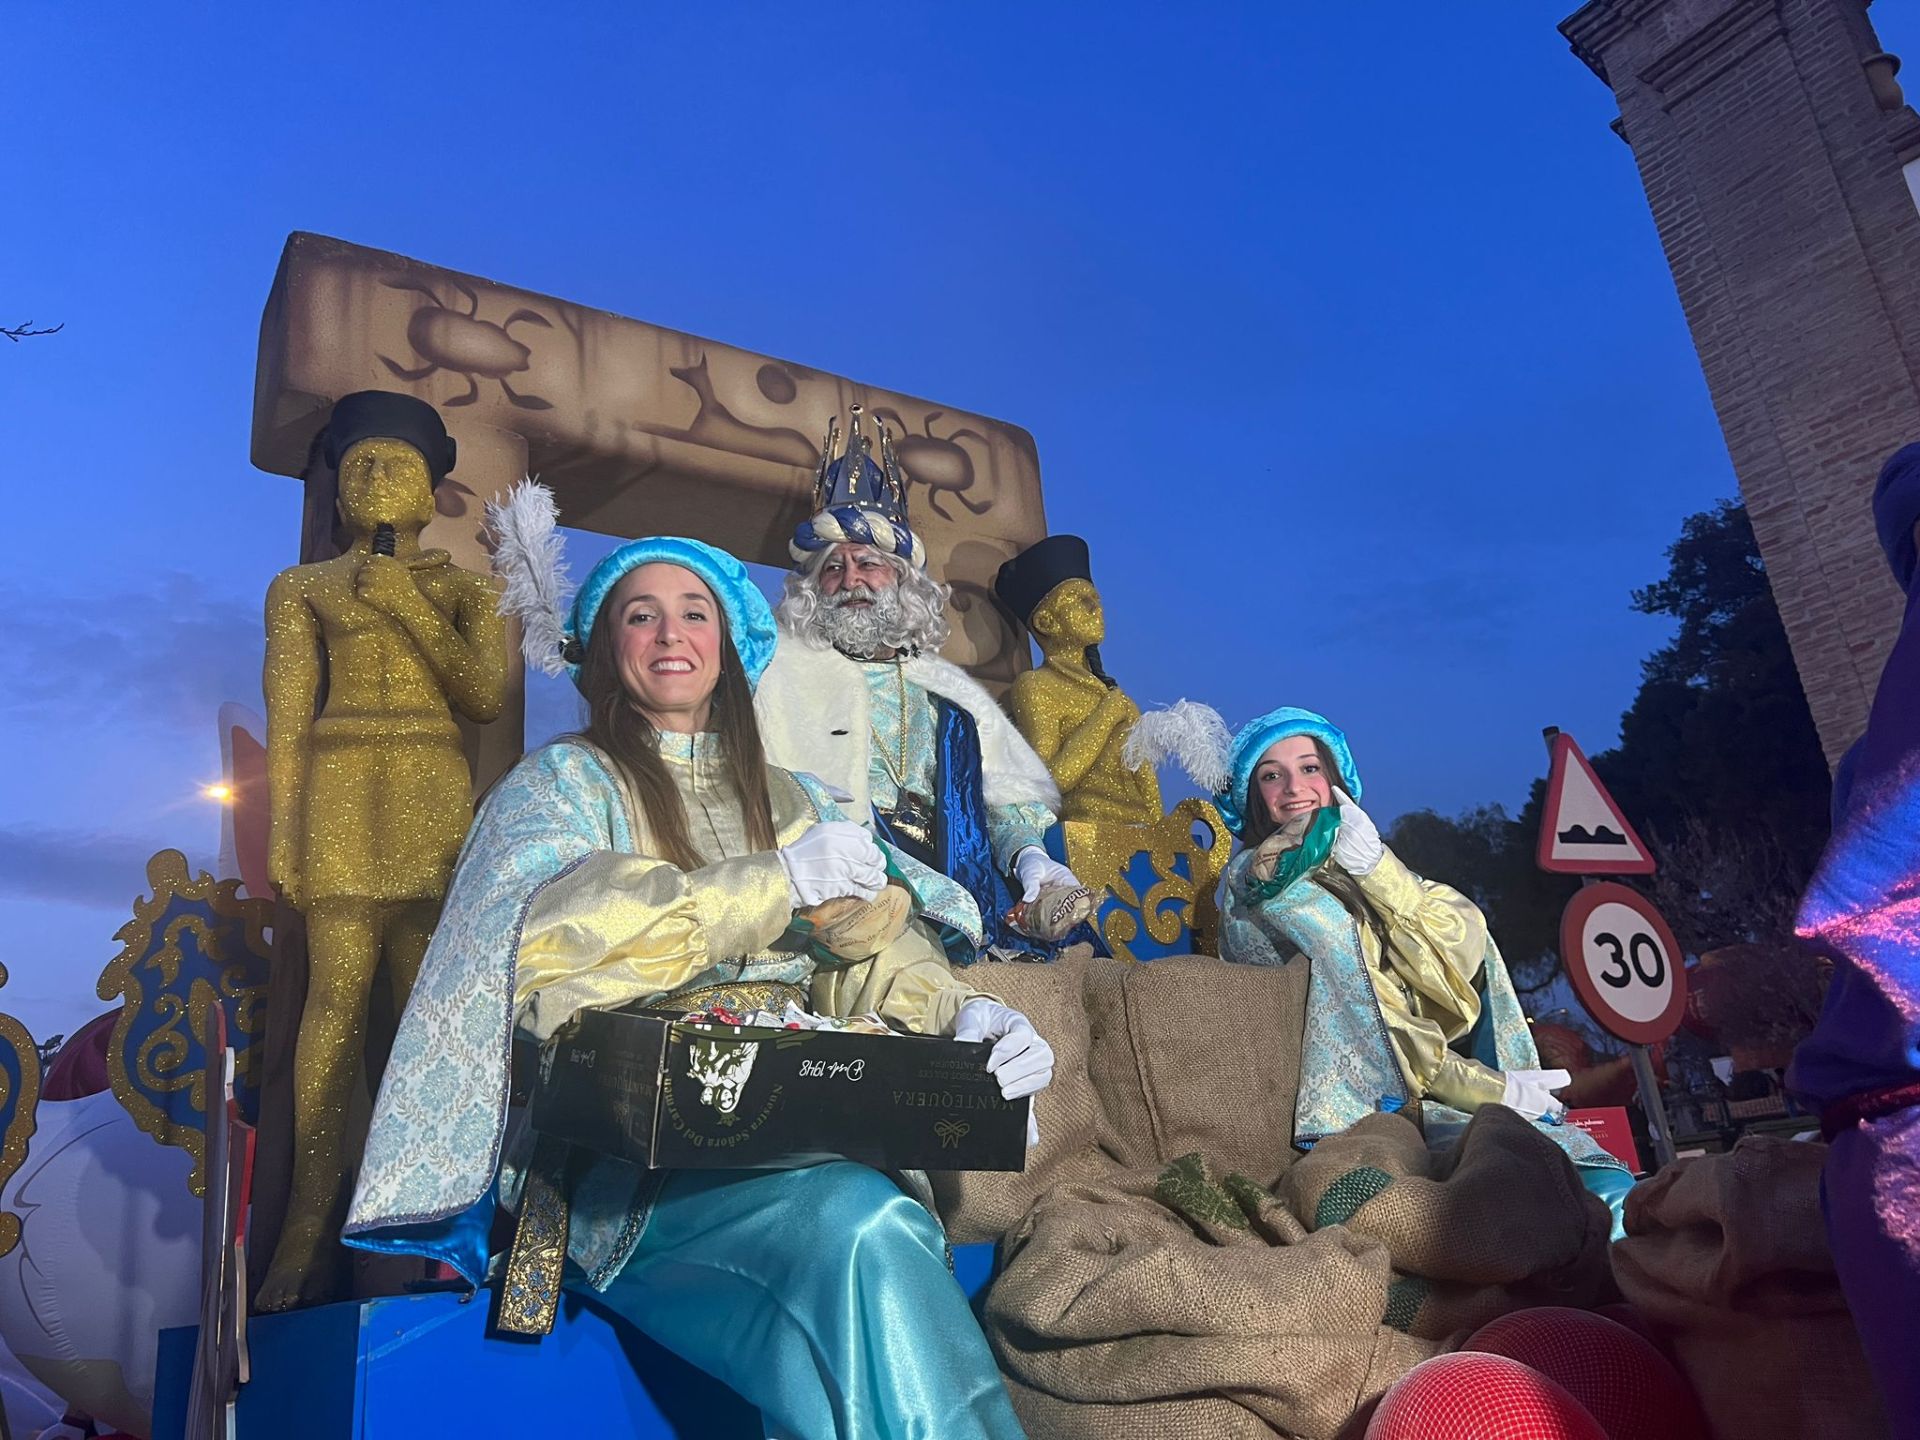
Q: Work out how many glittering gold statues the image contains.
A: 2